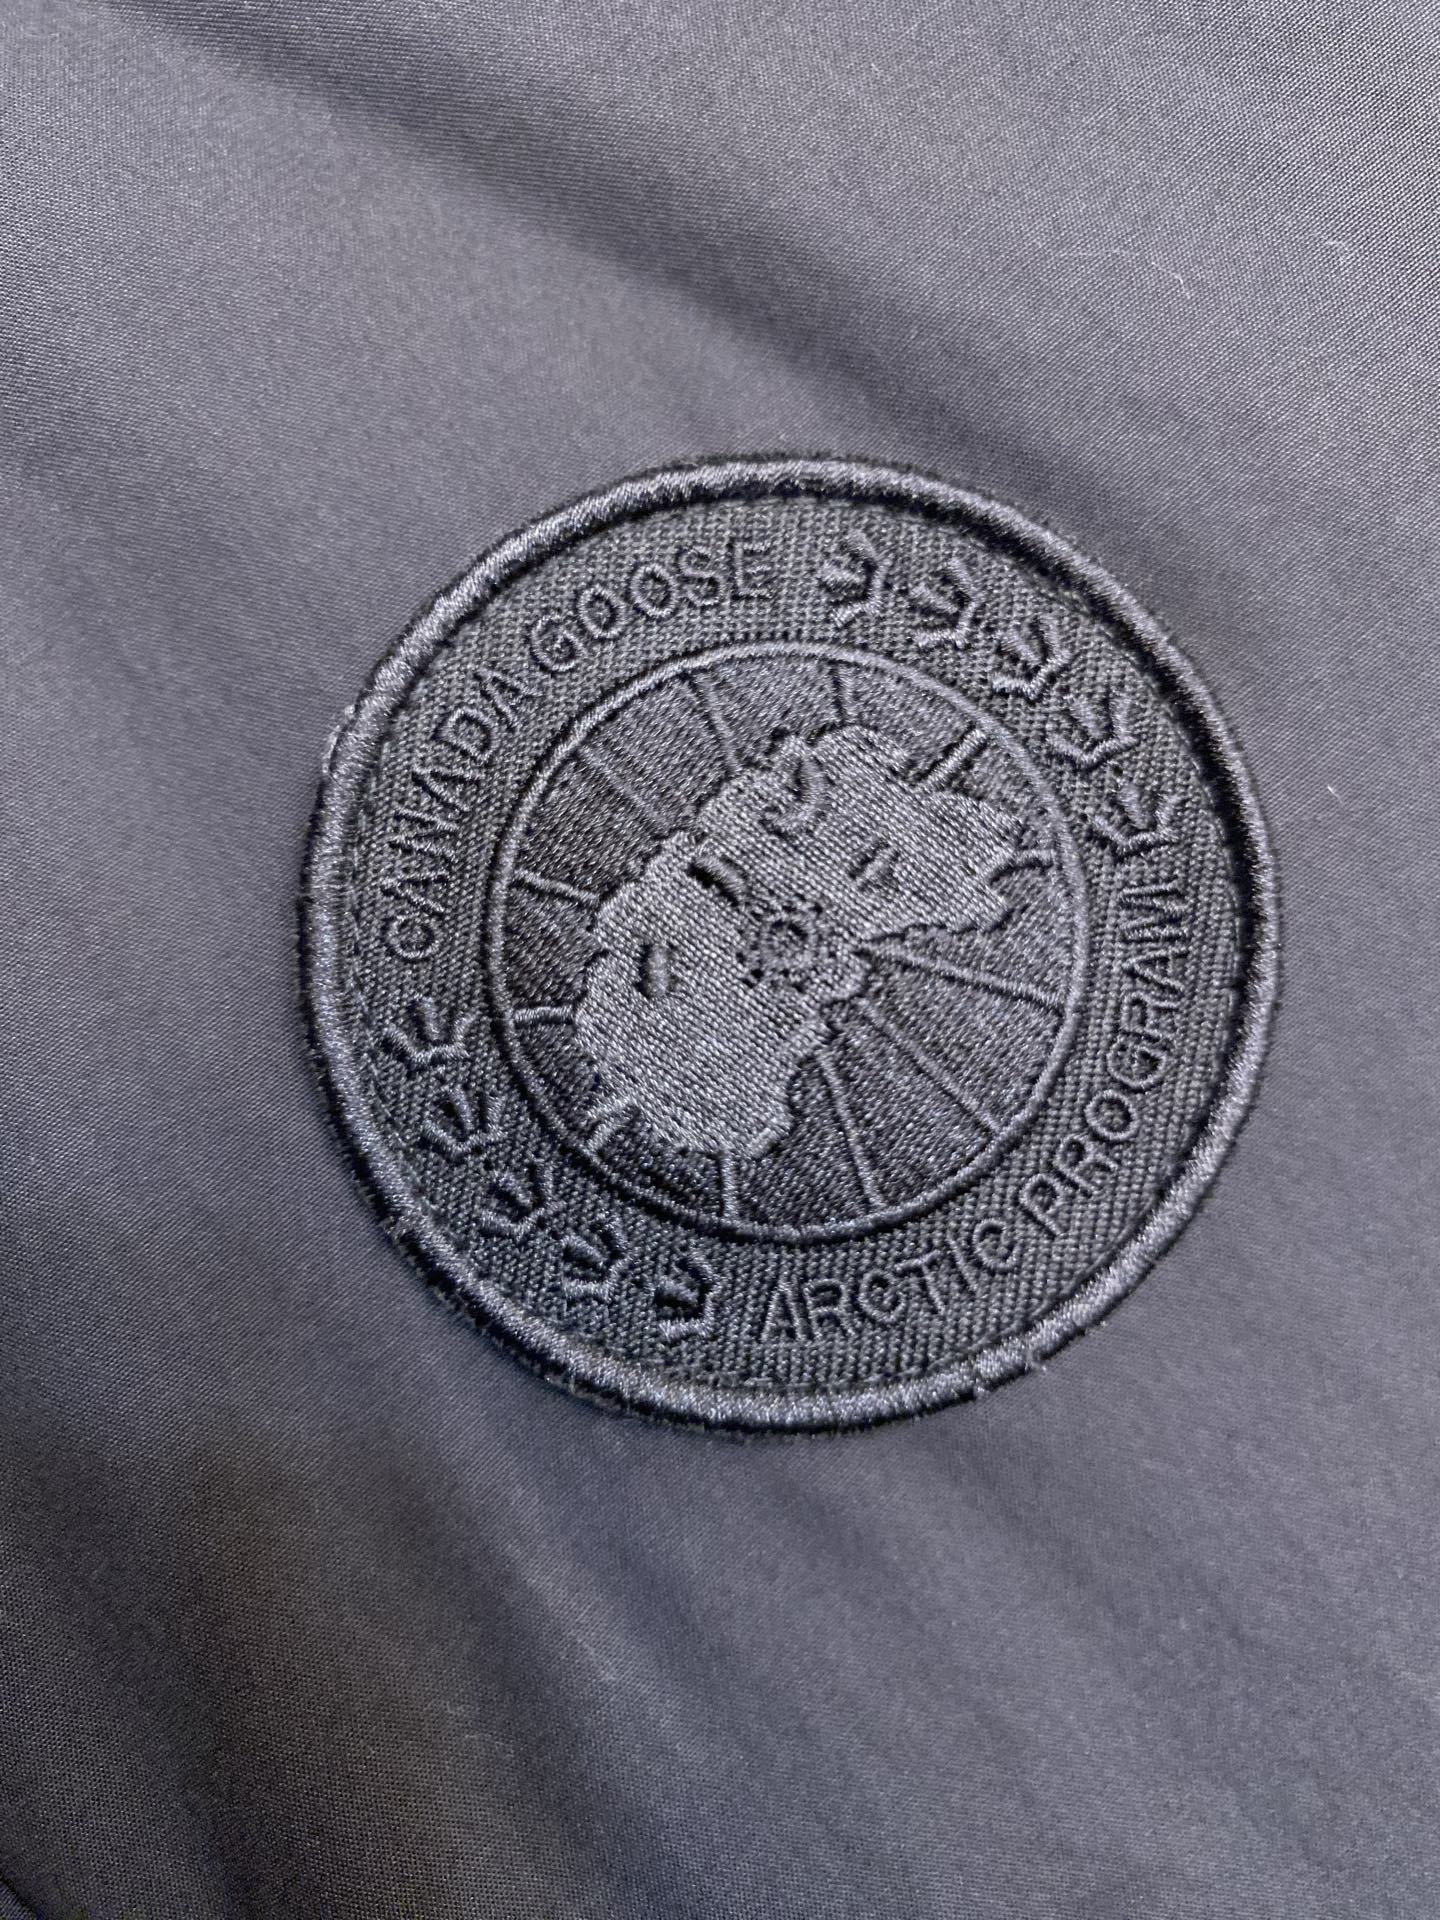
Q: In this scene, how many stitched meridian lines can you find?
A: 12